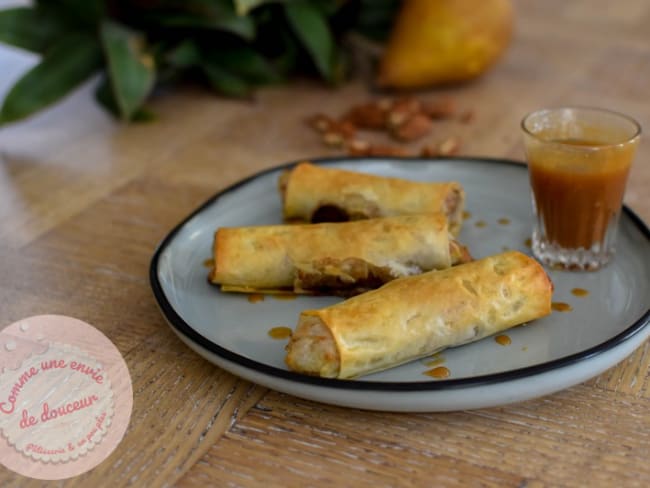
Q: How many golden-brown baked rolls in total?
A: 3